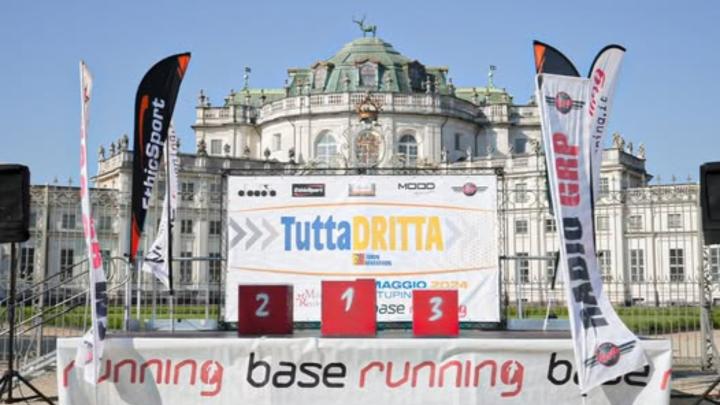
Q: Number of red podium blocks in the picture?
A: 3